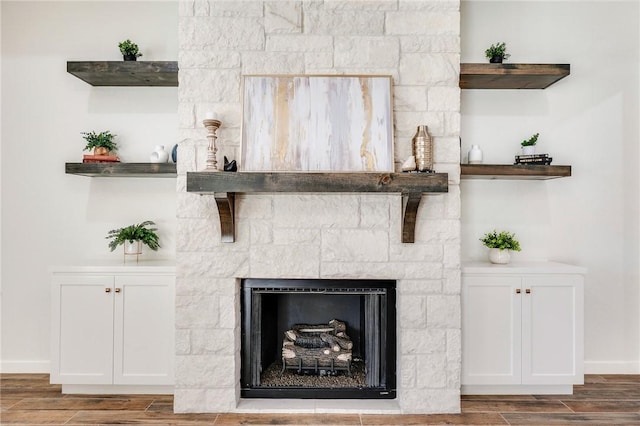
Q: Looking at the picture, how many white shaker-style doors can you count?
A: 4